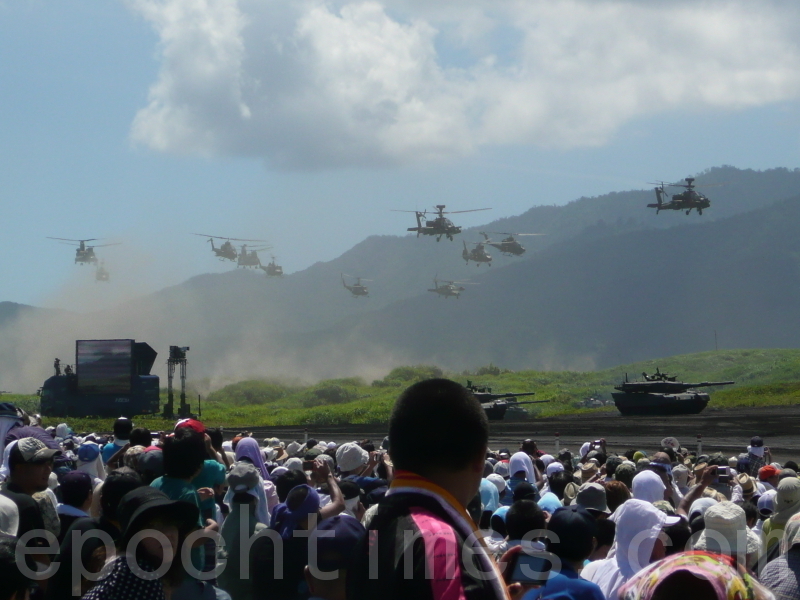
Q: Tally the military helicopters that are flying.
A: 11